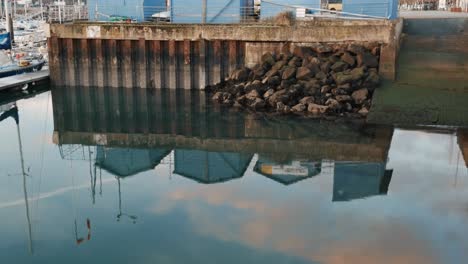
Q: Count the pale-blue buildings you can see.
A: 4